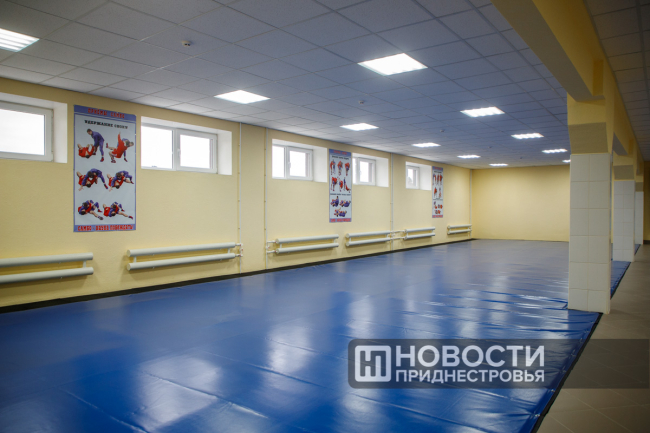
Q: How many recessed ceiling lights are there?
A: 11